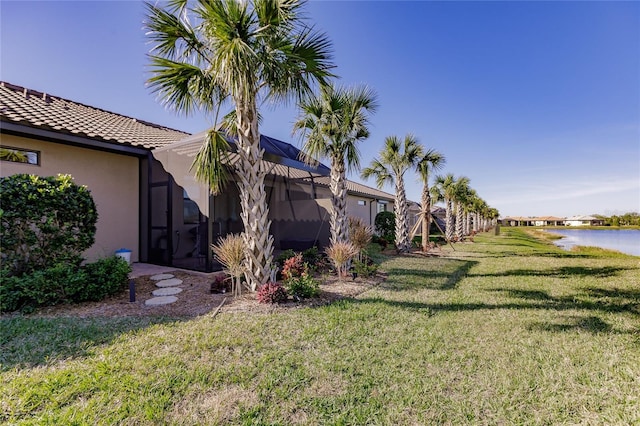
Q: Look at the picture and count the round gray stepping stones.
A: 4